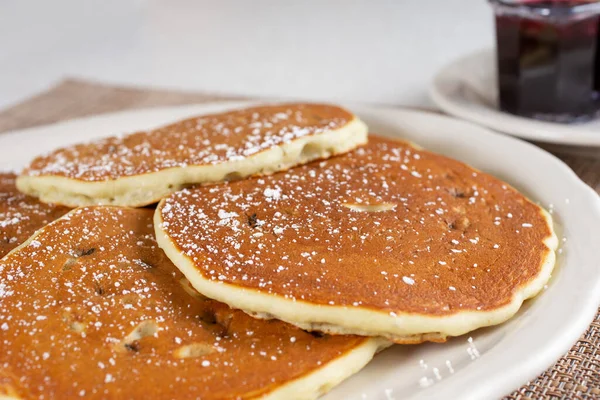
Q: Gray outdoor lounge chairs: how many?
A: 0